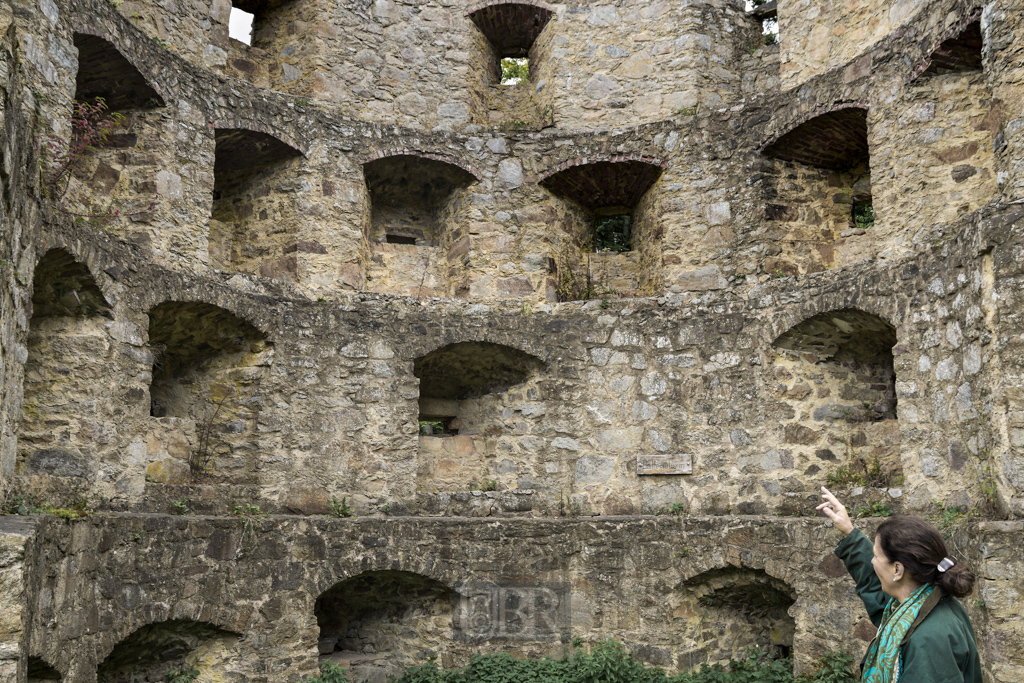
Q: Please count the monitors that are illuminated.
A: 0